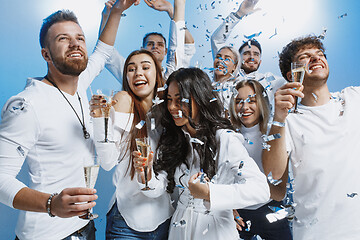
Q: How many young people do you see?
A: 8